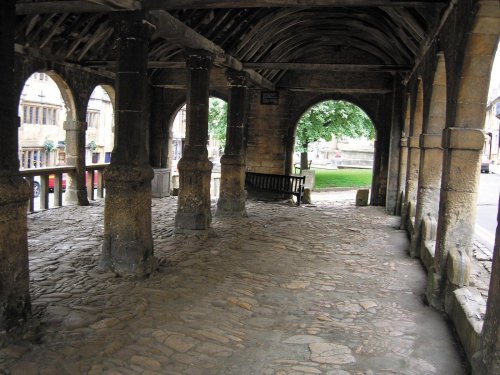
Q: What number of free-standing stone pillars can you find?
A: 4